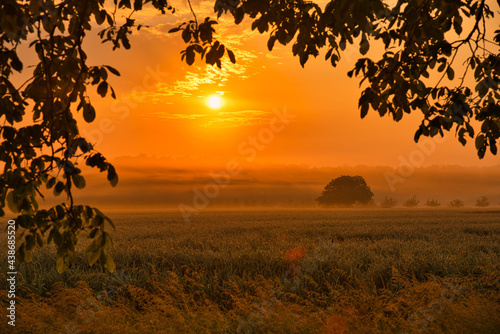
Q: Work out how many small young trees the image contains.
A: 5